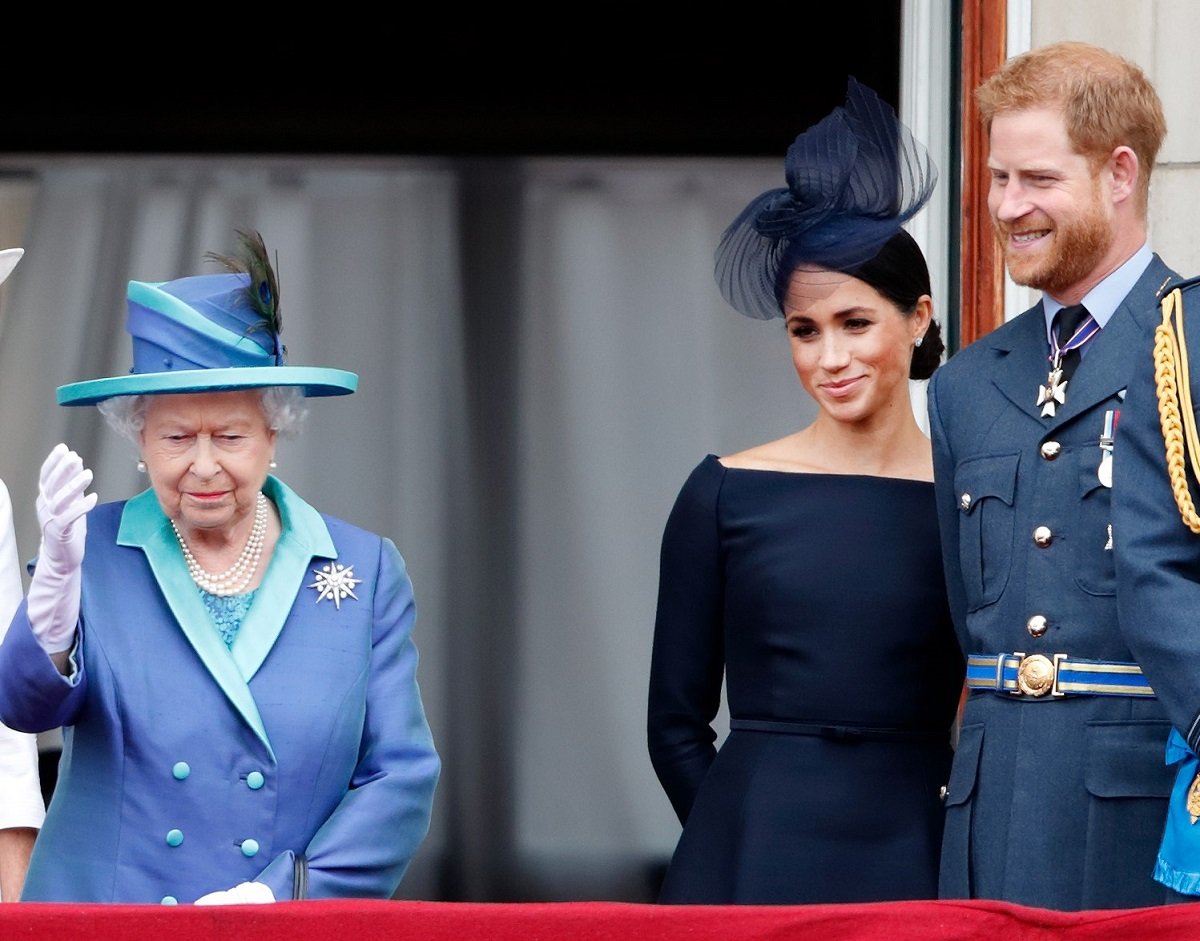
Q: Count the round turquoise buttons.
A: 5